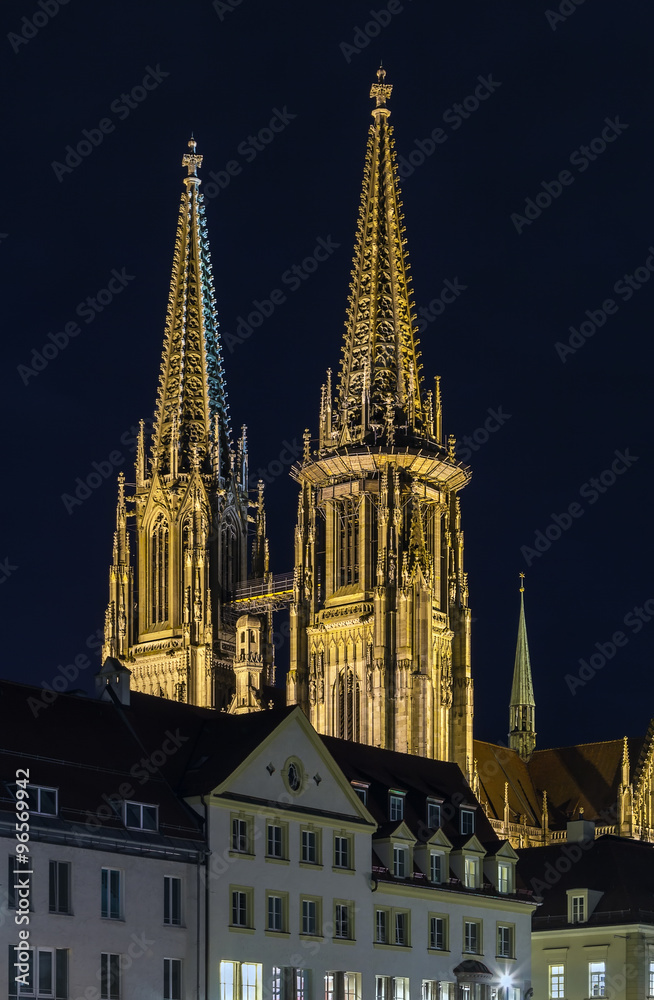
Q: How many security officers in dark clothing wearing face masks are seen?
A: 0